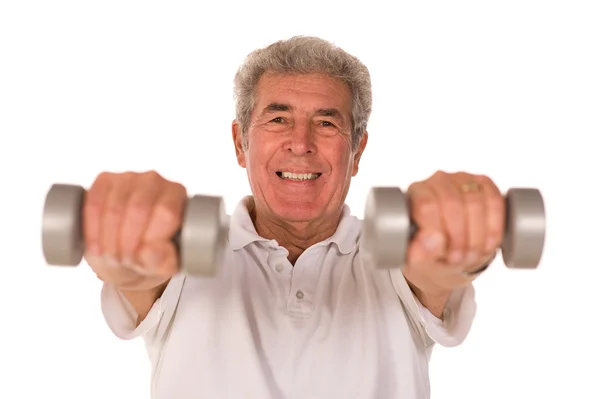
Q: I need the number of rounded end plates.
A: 4